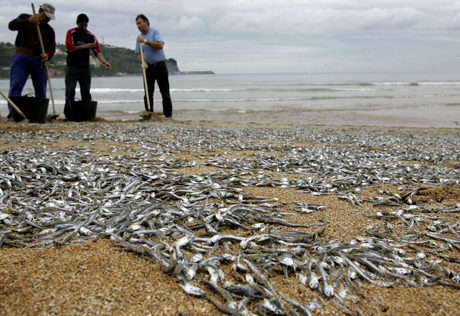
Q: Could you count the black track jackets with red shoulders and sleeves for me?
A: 1